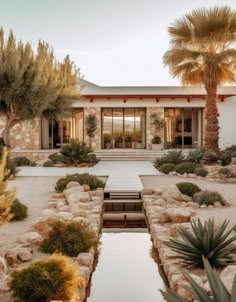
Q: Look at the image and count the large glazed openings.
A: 3